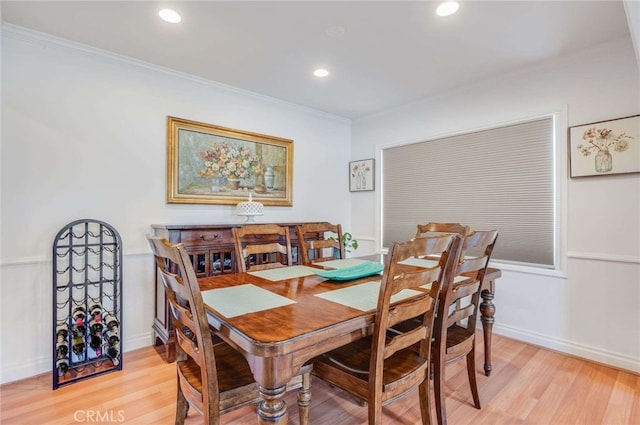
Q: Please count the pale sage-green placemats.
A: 6